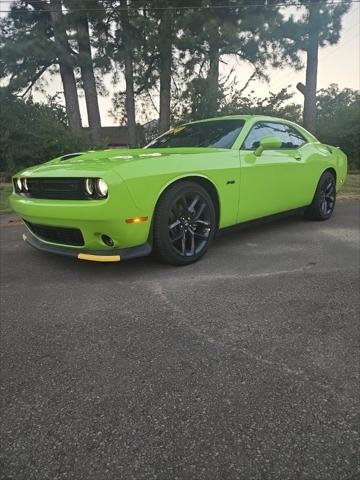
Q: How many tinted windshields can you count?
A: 1